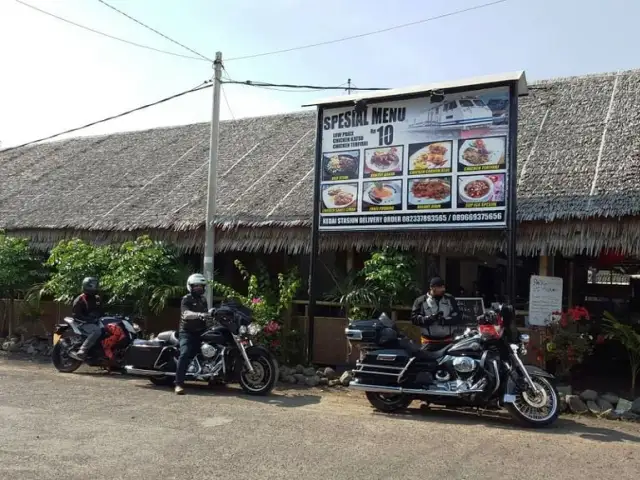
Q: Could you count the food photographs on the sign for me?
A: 8